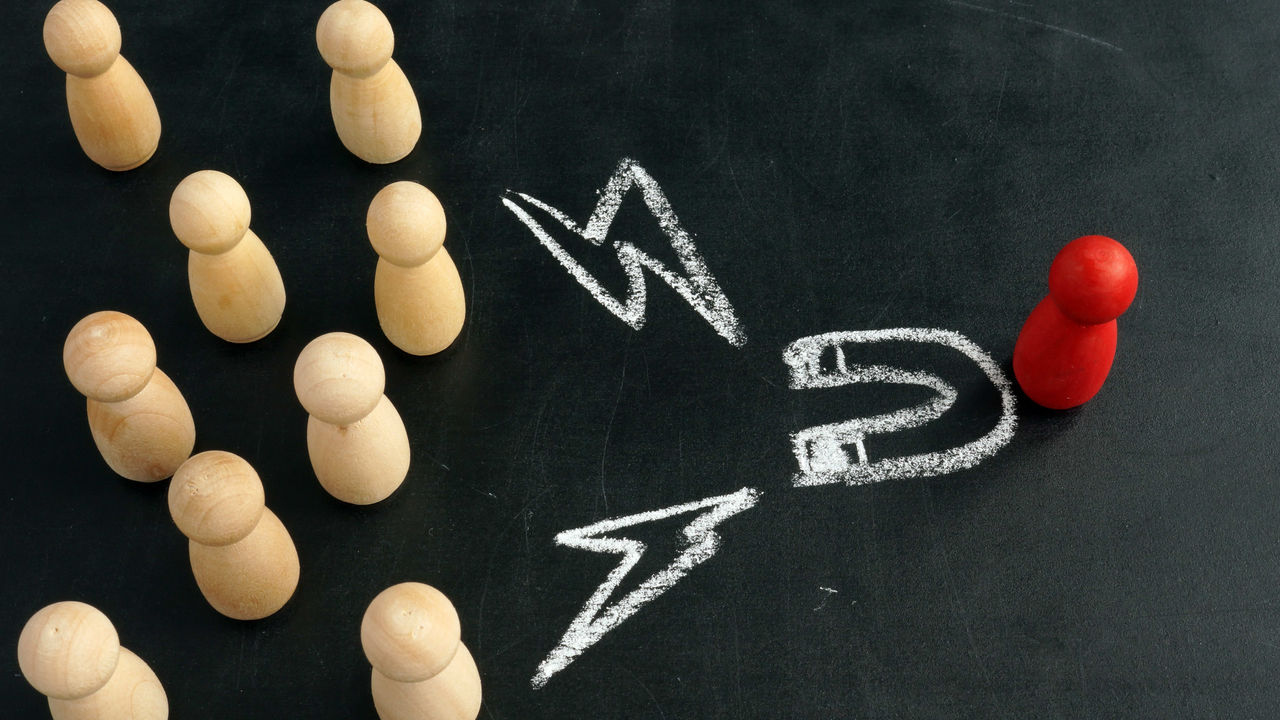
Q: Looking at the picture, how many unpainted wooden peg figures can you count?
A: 9